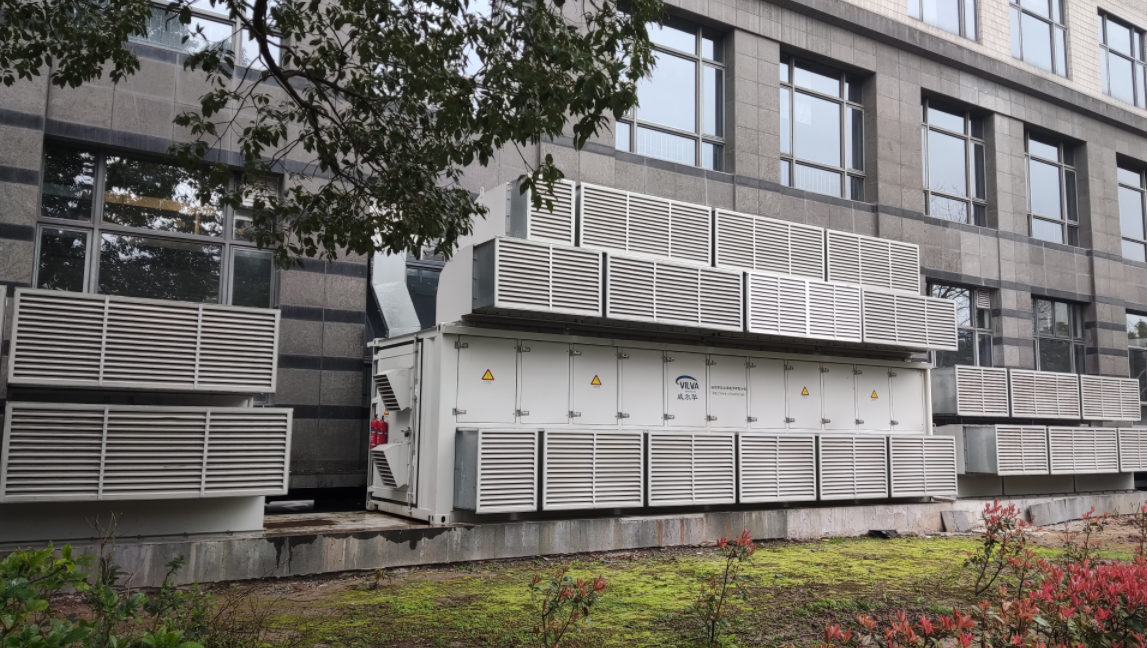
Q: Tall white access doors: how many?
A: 11